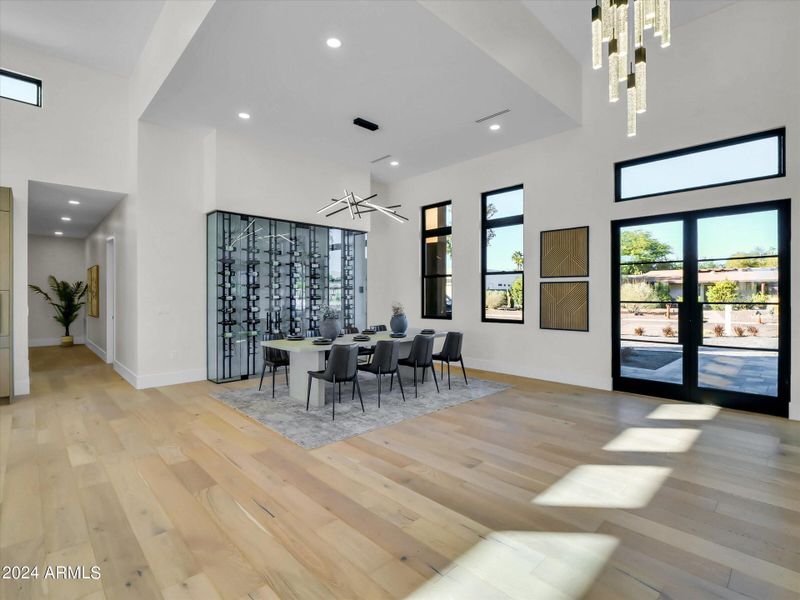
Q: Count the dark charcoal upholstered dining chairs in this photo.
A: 8